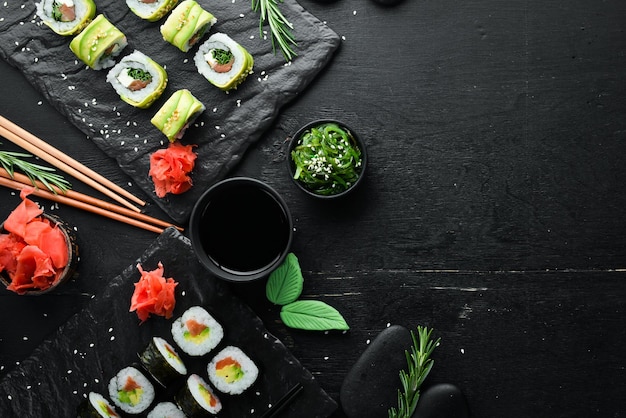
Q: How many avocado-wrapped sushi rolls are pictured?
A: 7